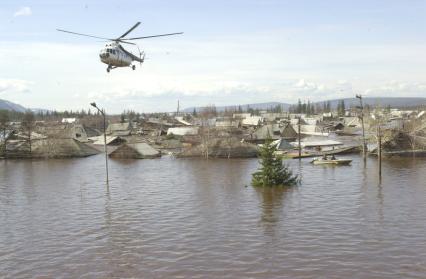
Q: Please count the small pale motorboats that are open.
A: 1